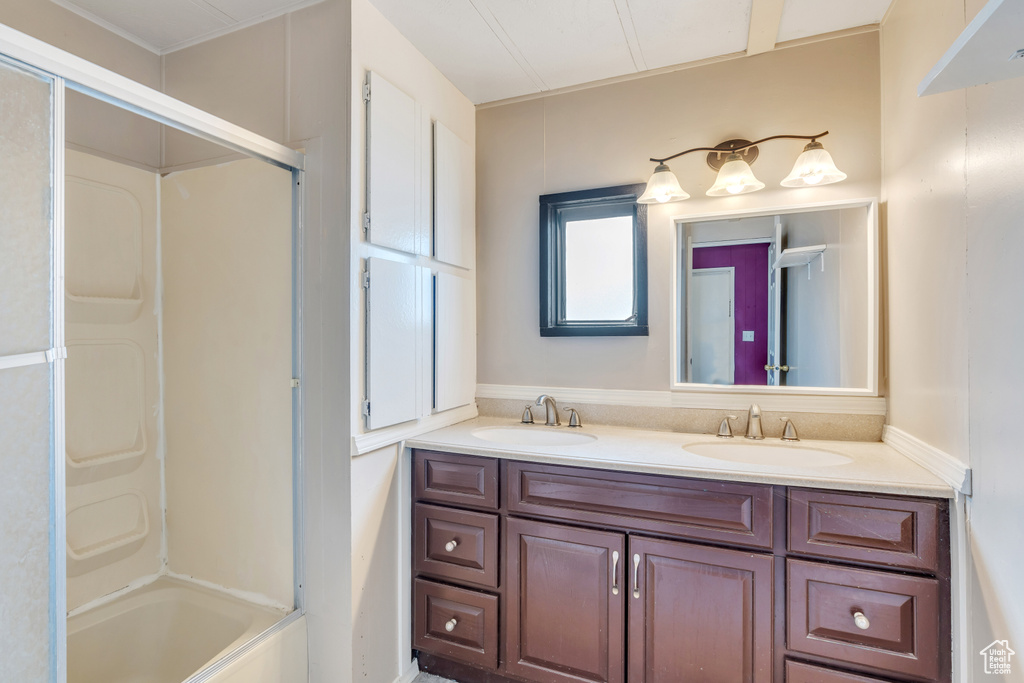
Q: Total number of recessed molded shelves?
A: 3